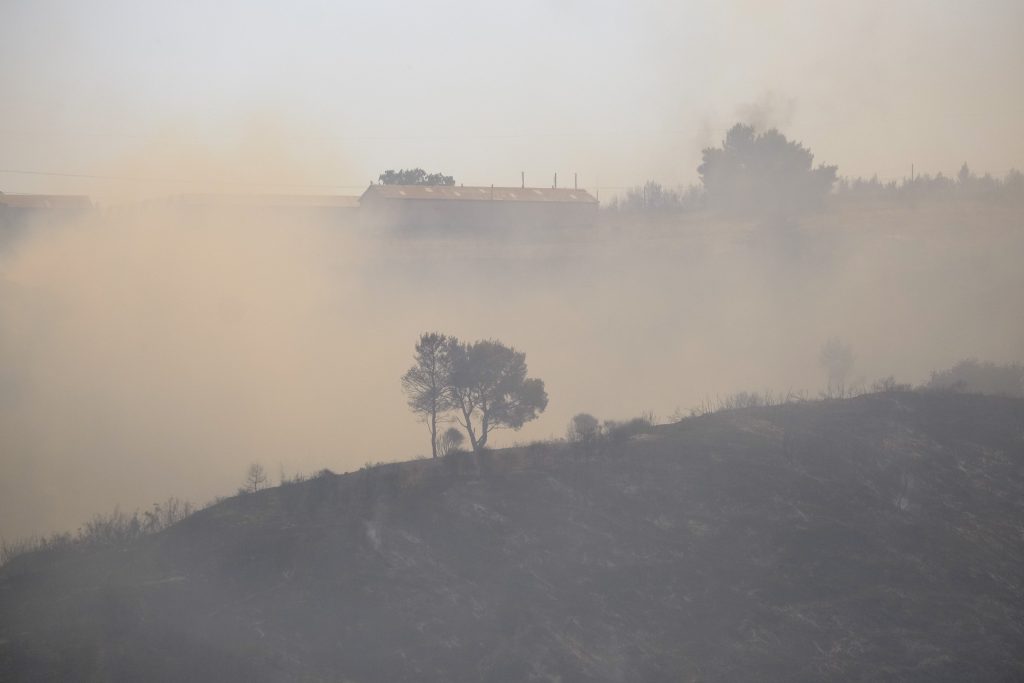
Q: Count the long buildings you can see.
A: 3